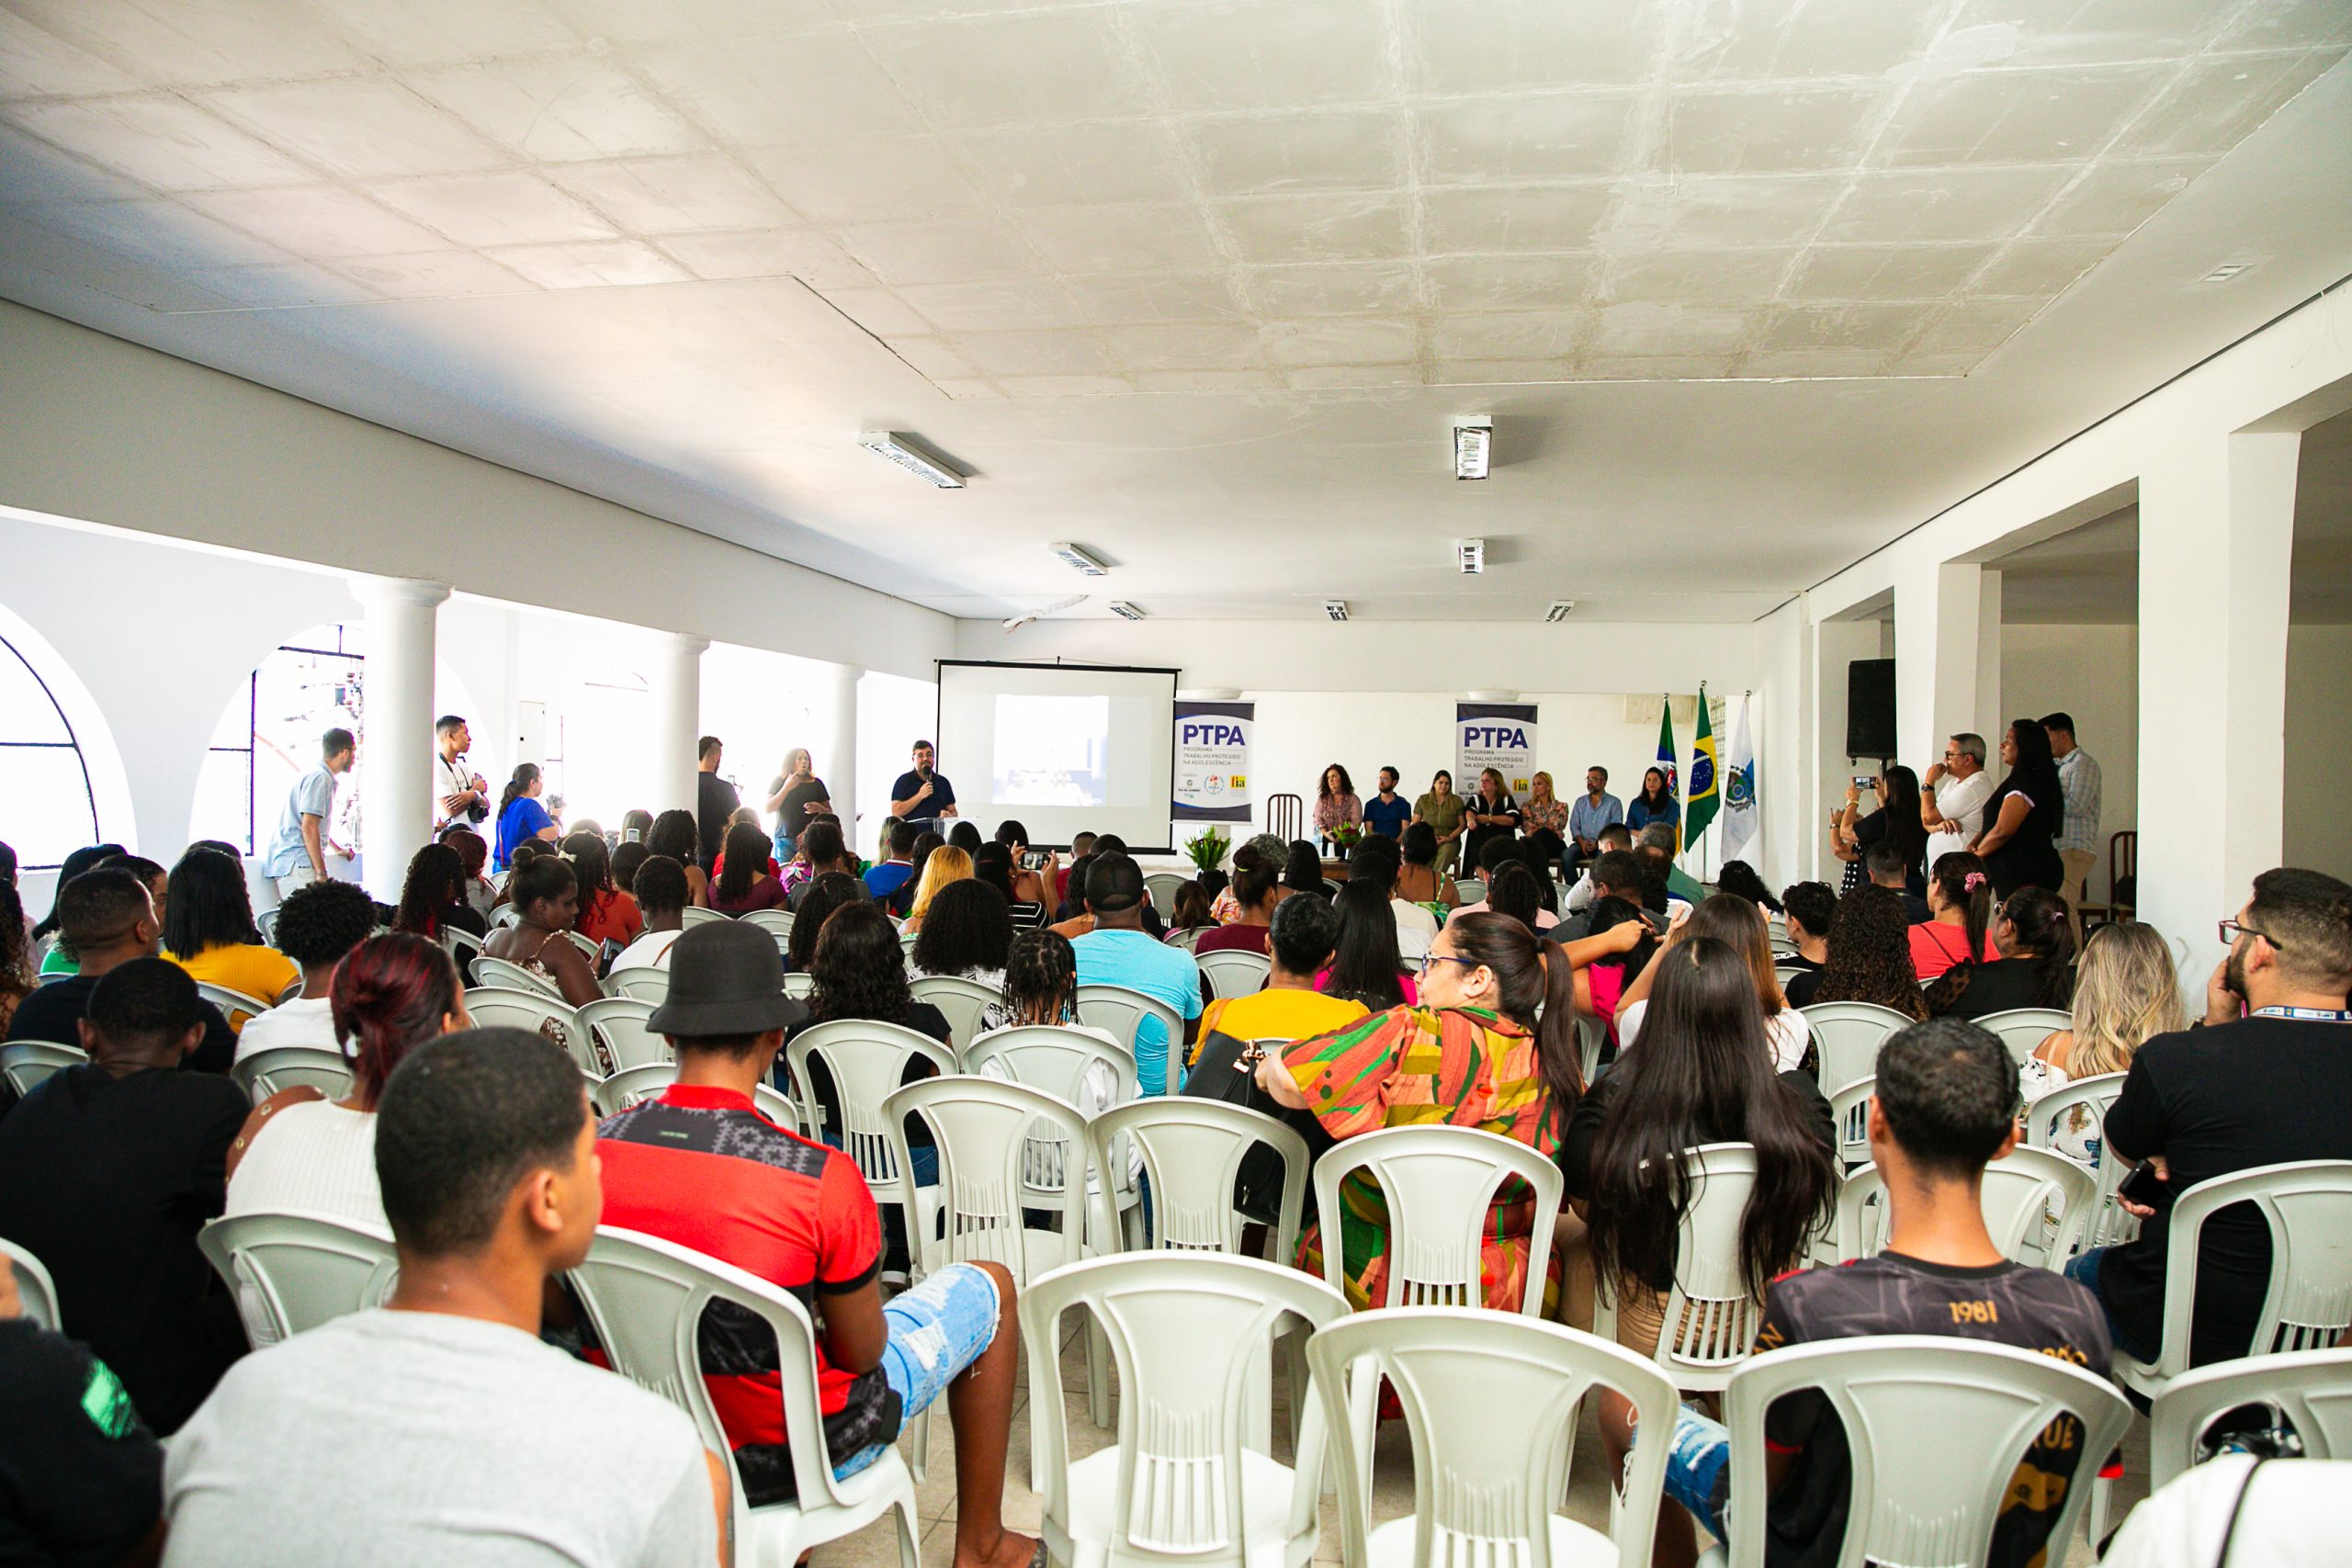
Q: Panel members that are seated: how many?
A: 7